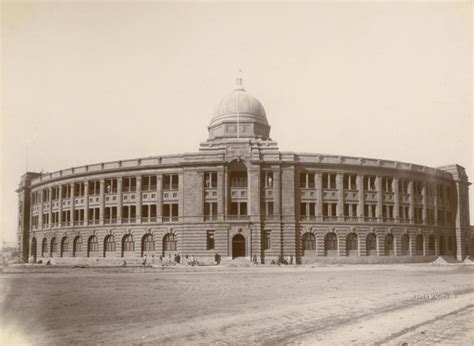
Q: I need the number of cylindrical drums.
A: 1